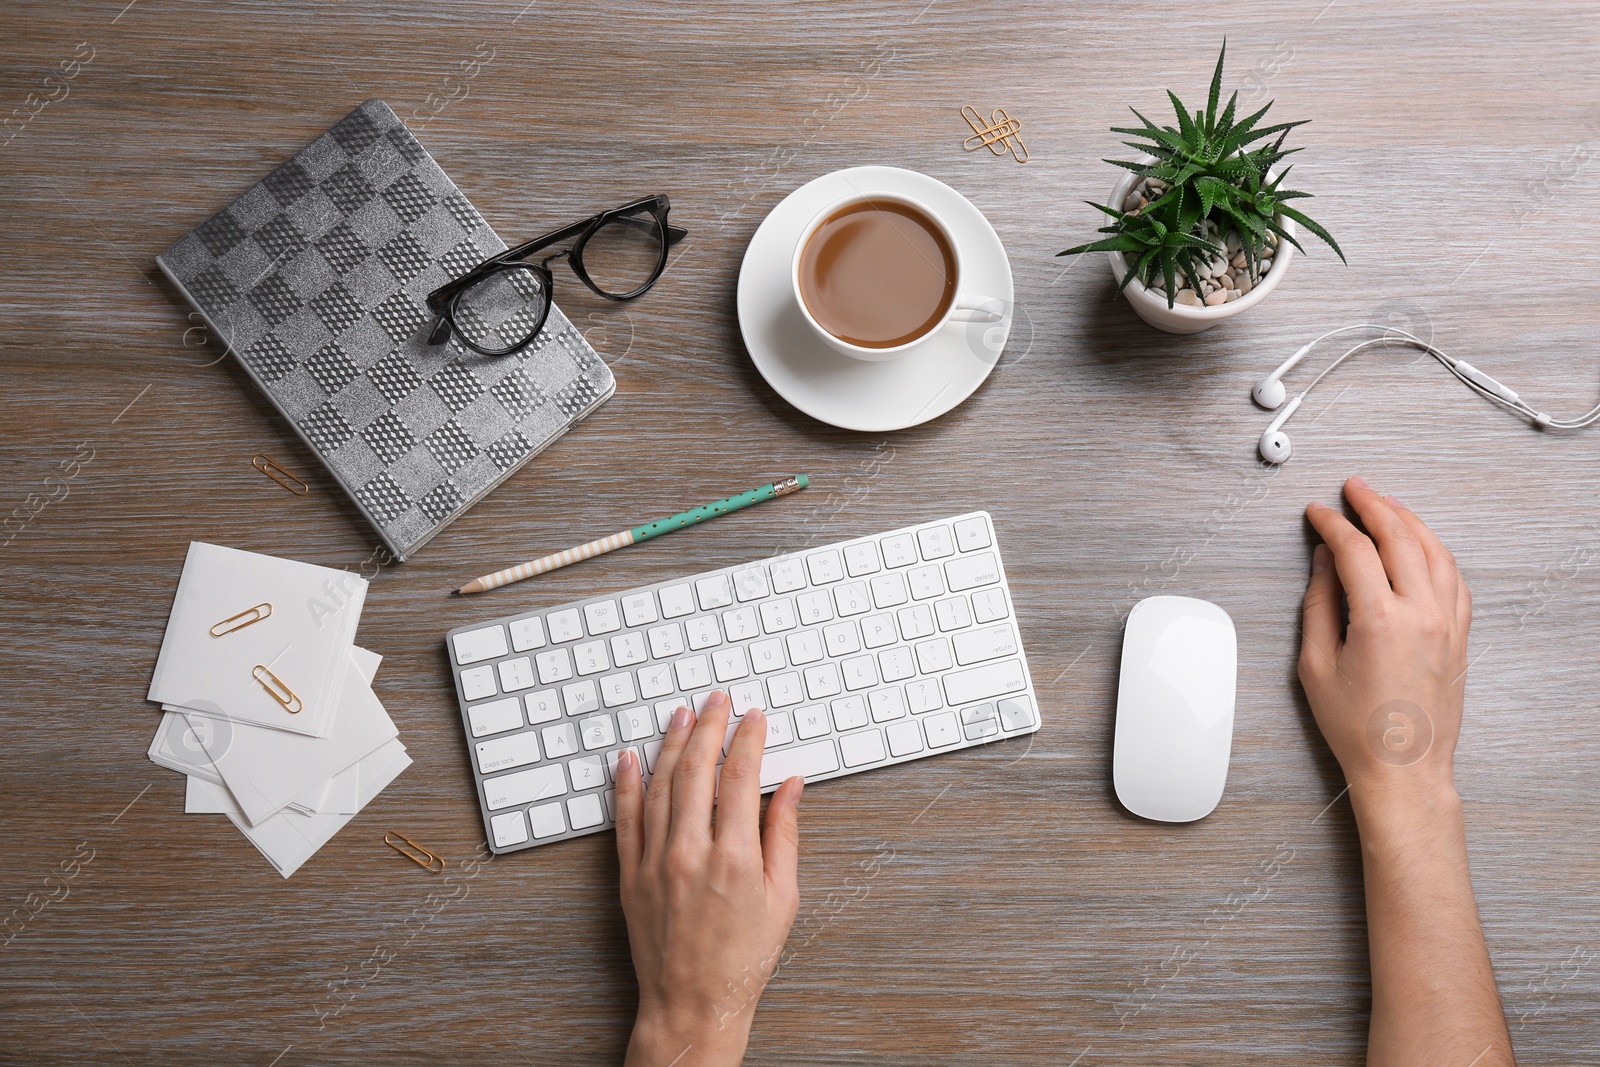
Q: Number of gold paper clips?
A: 7